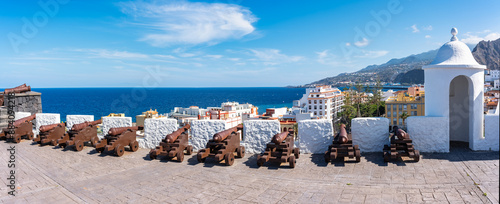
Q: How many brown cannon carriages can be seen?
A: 9